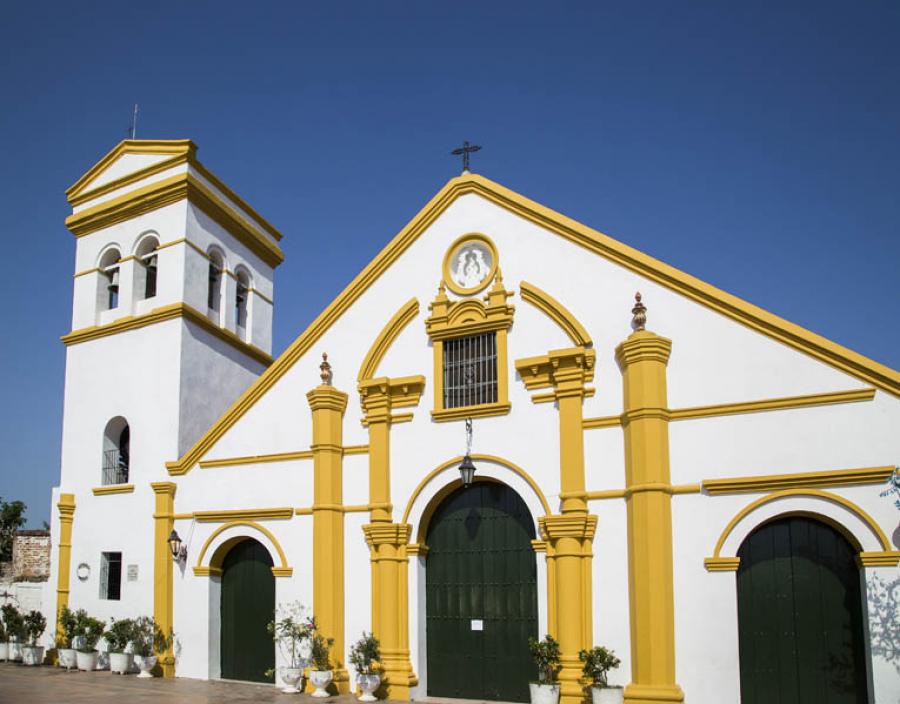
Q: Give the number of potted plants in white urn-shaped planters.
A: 4